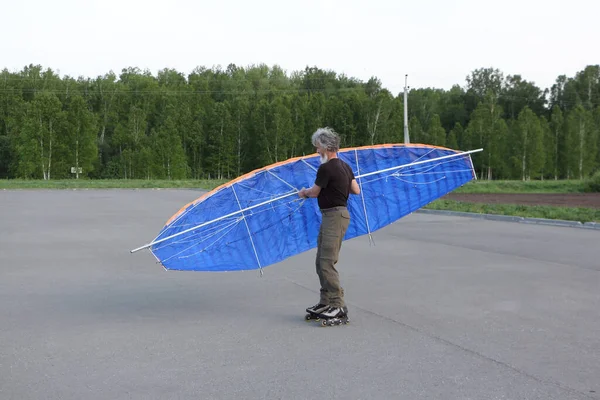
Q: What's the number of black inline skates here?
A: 2